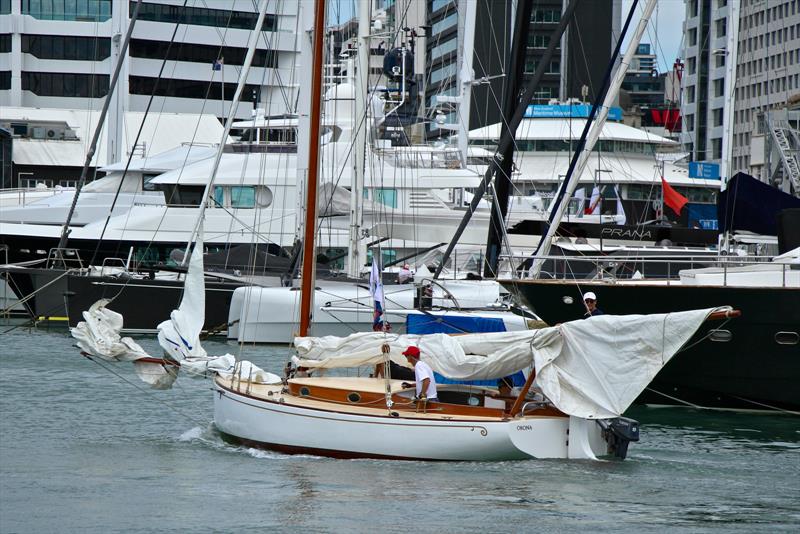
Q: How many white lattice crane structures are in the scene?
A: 1